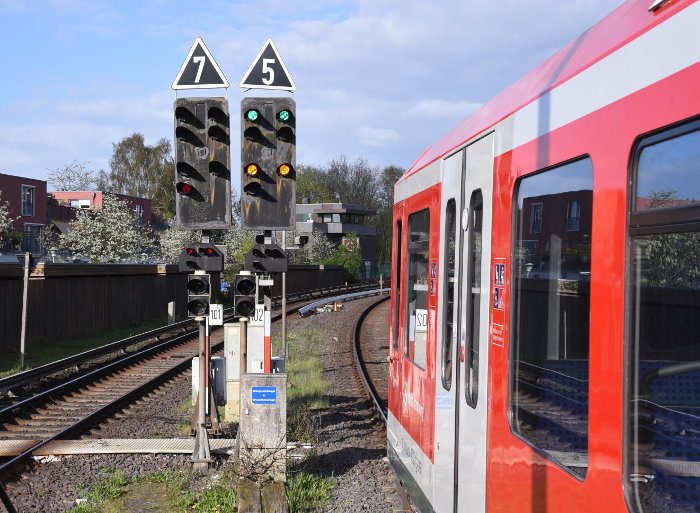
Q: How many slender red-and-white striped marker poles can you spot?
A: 2